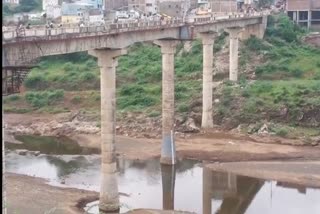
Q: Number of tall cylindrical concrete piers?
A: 4